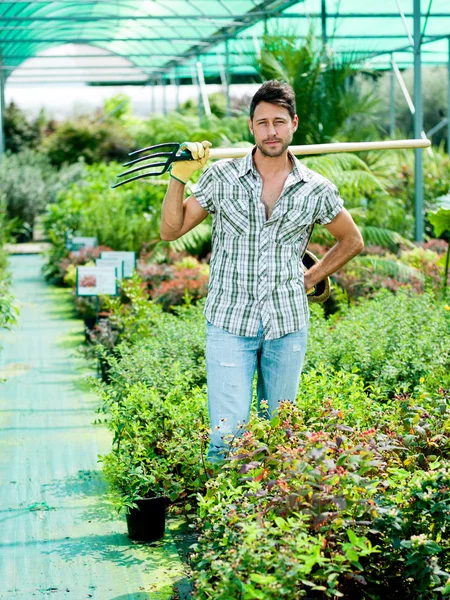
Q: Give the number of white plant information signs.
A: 3